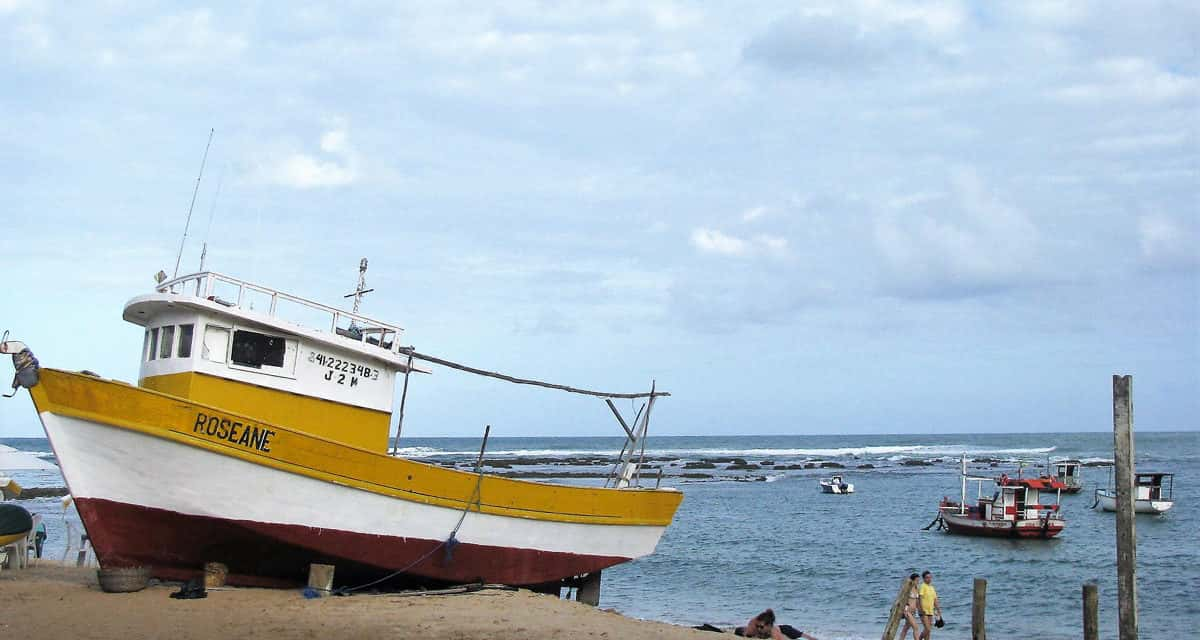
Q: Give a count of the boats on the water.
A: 4